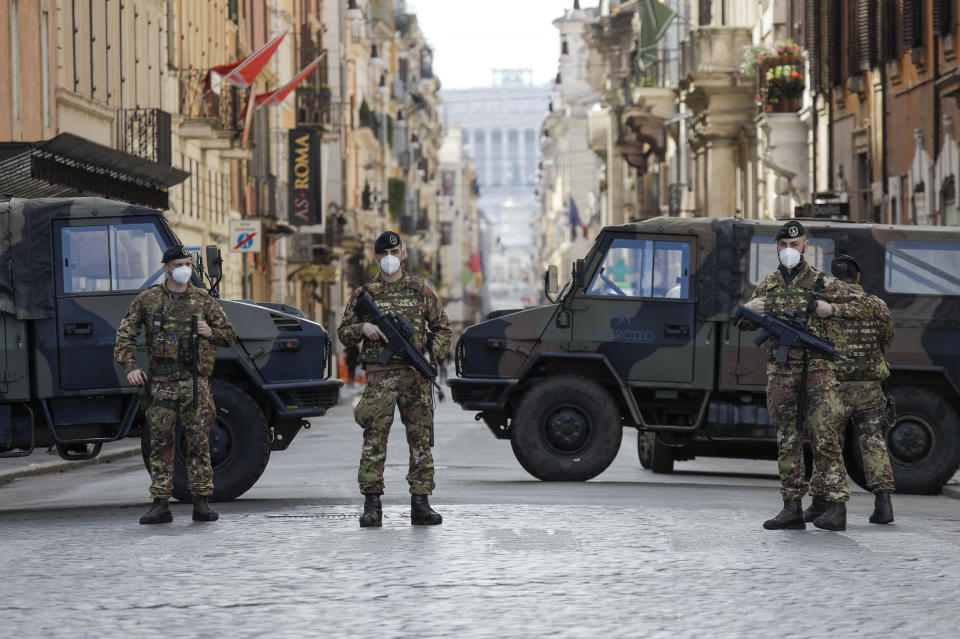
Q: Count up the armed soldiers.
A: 4